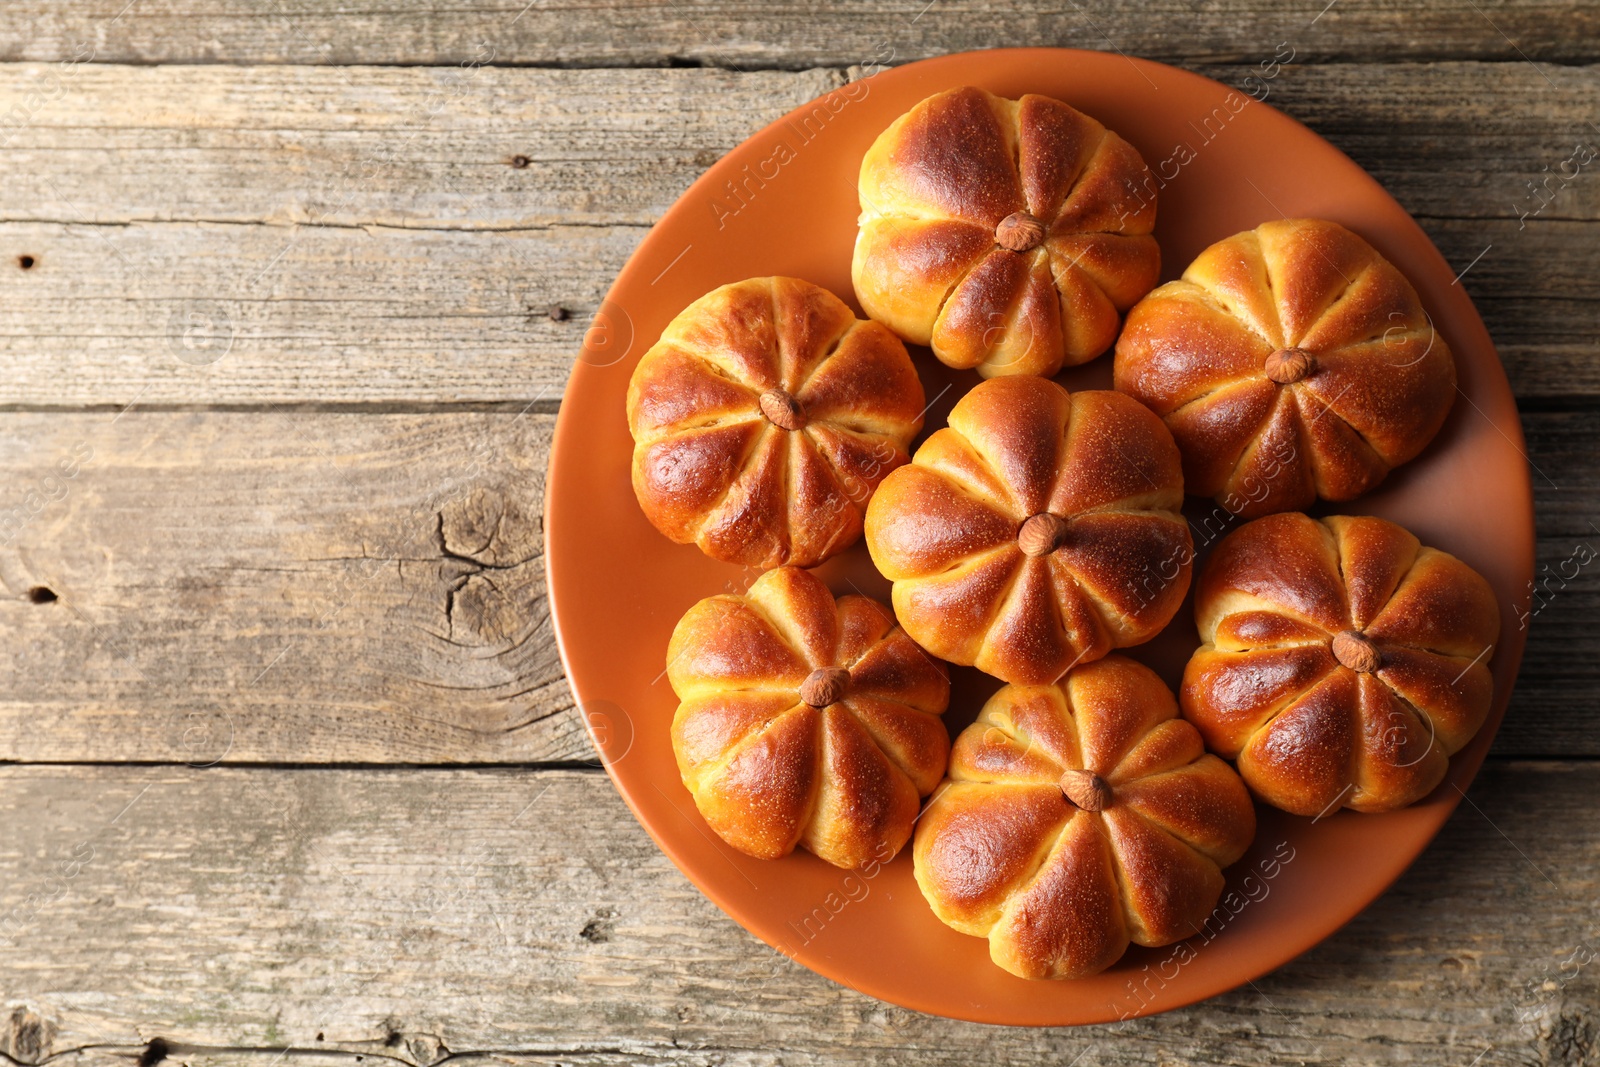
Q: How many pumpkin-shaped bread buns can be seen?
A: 7